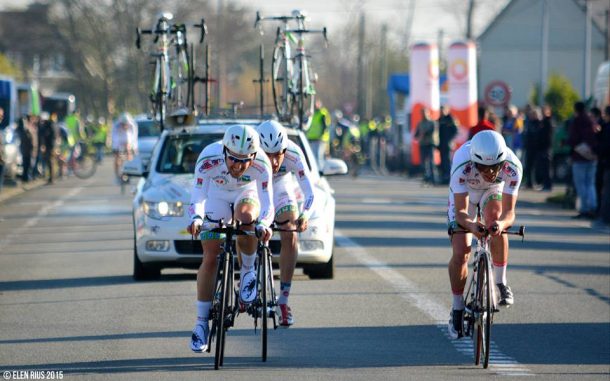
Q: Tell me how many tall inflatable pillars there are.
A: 2